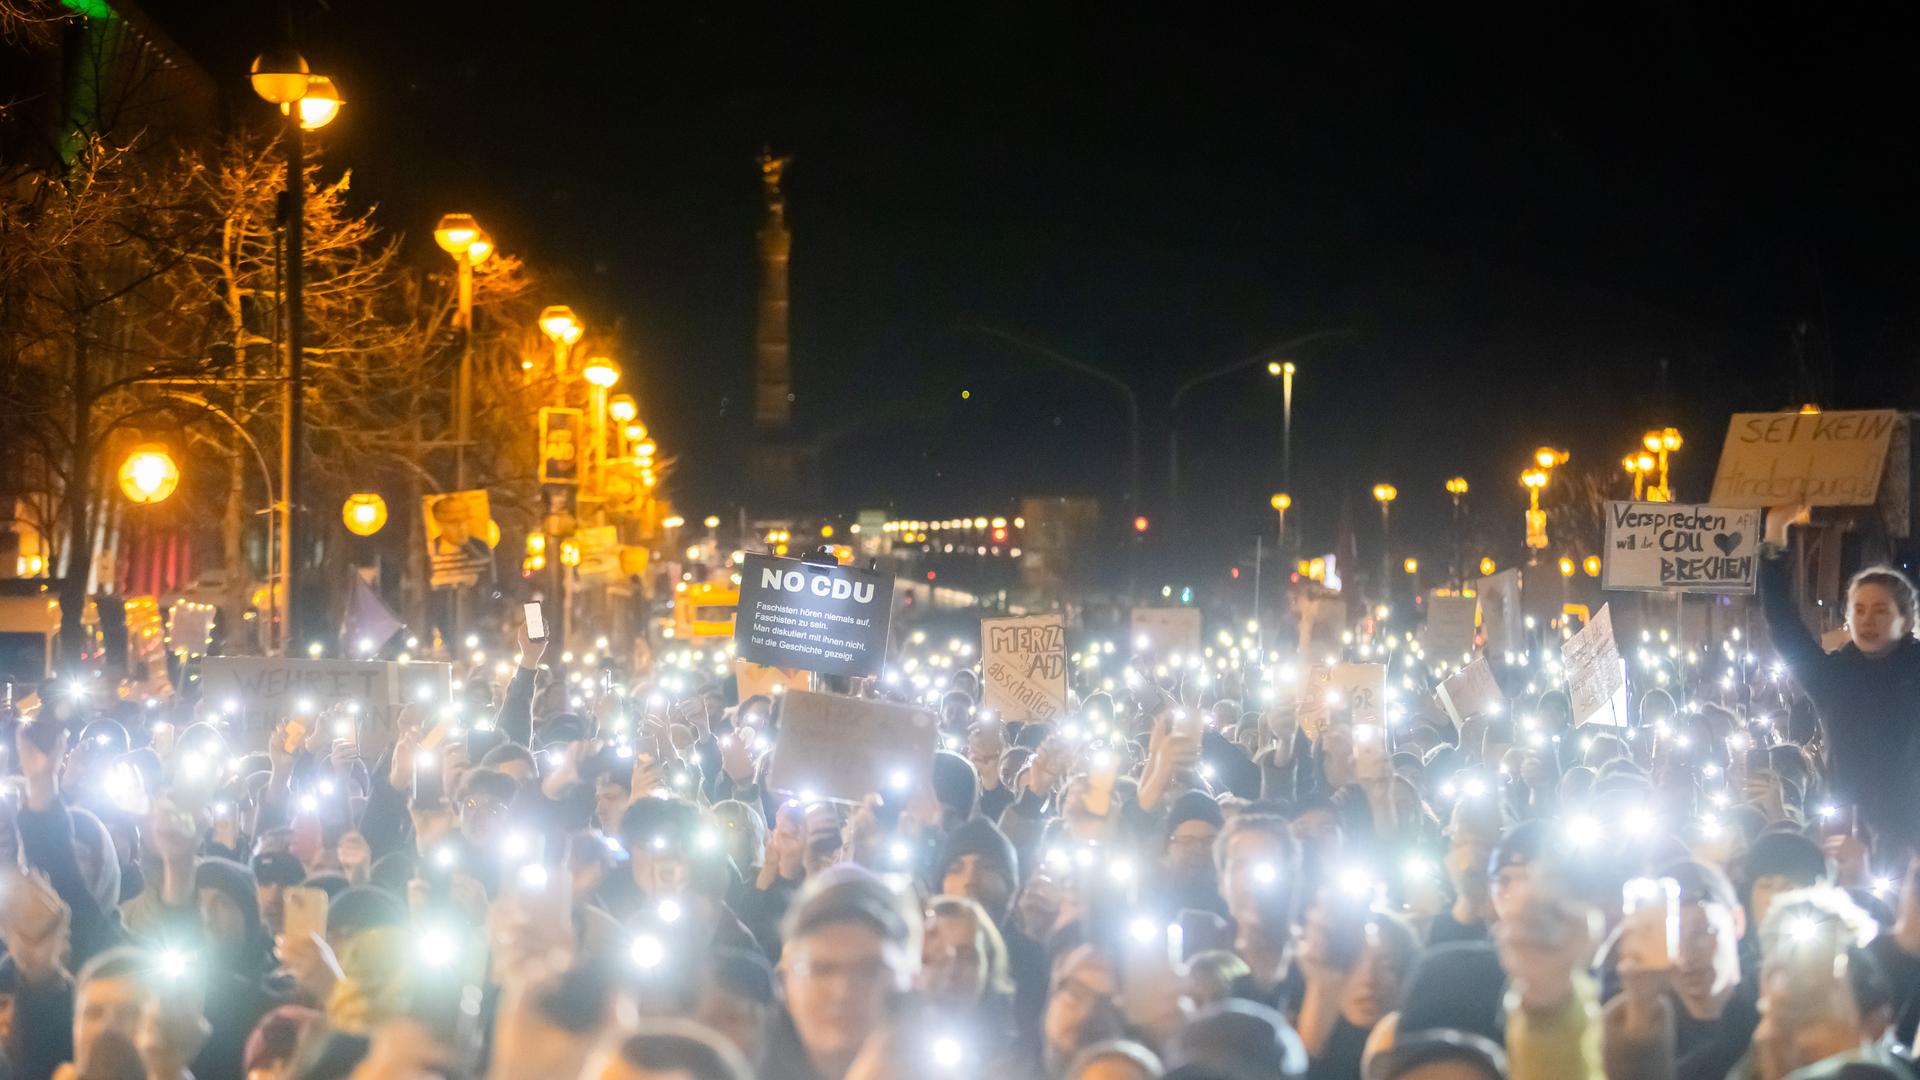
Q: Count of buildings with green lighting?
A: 1